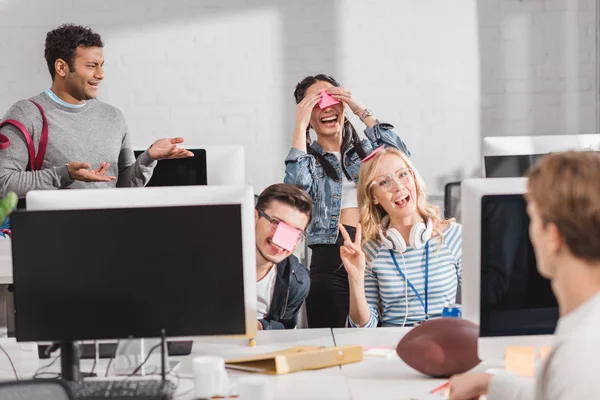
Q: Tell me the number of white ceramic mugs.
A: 2